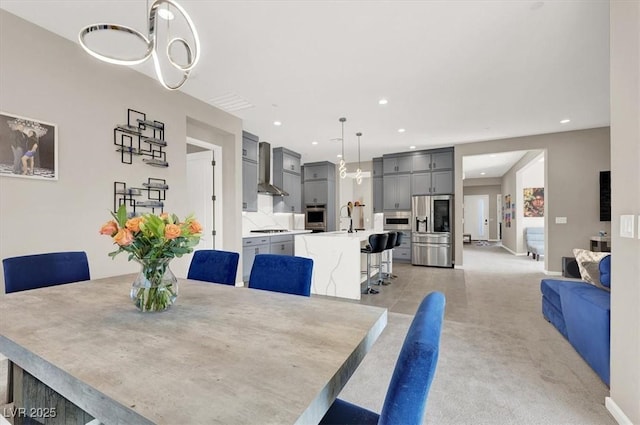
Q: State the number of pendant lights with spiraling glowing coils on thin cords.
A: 2